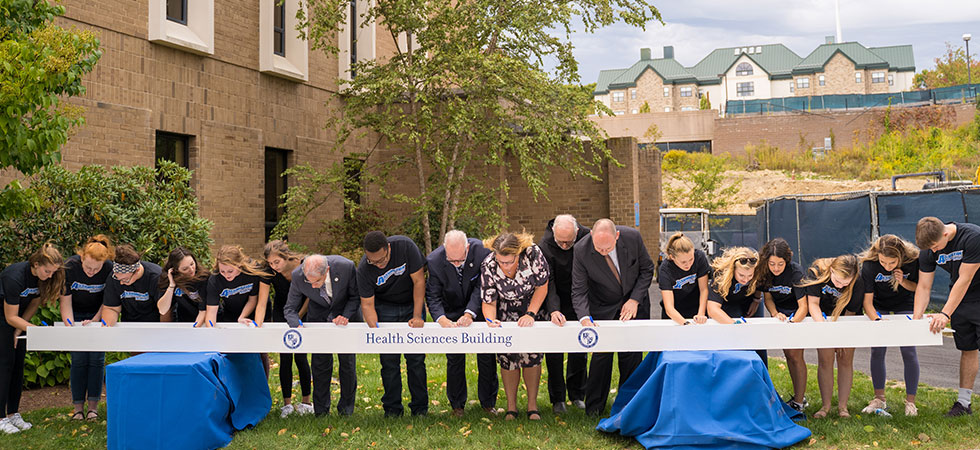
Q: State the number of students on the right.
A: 6